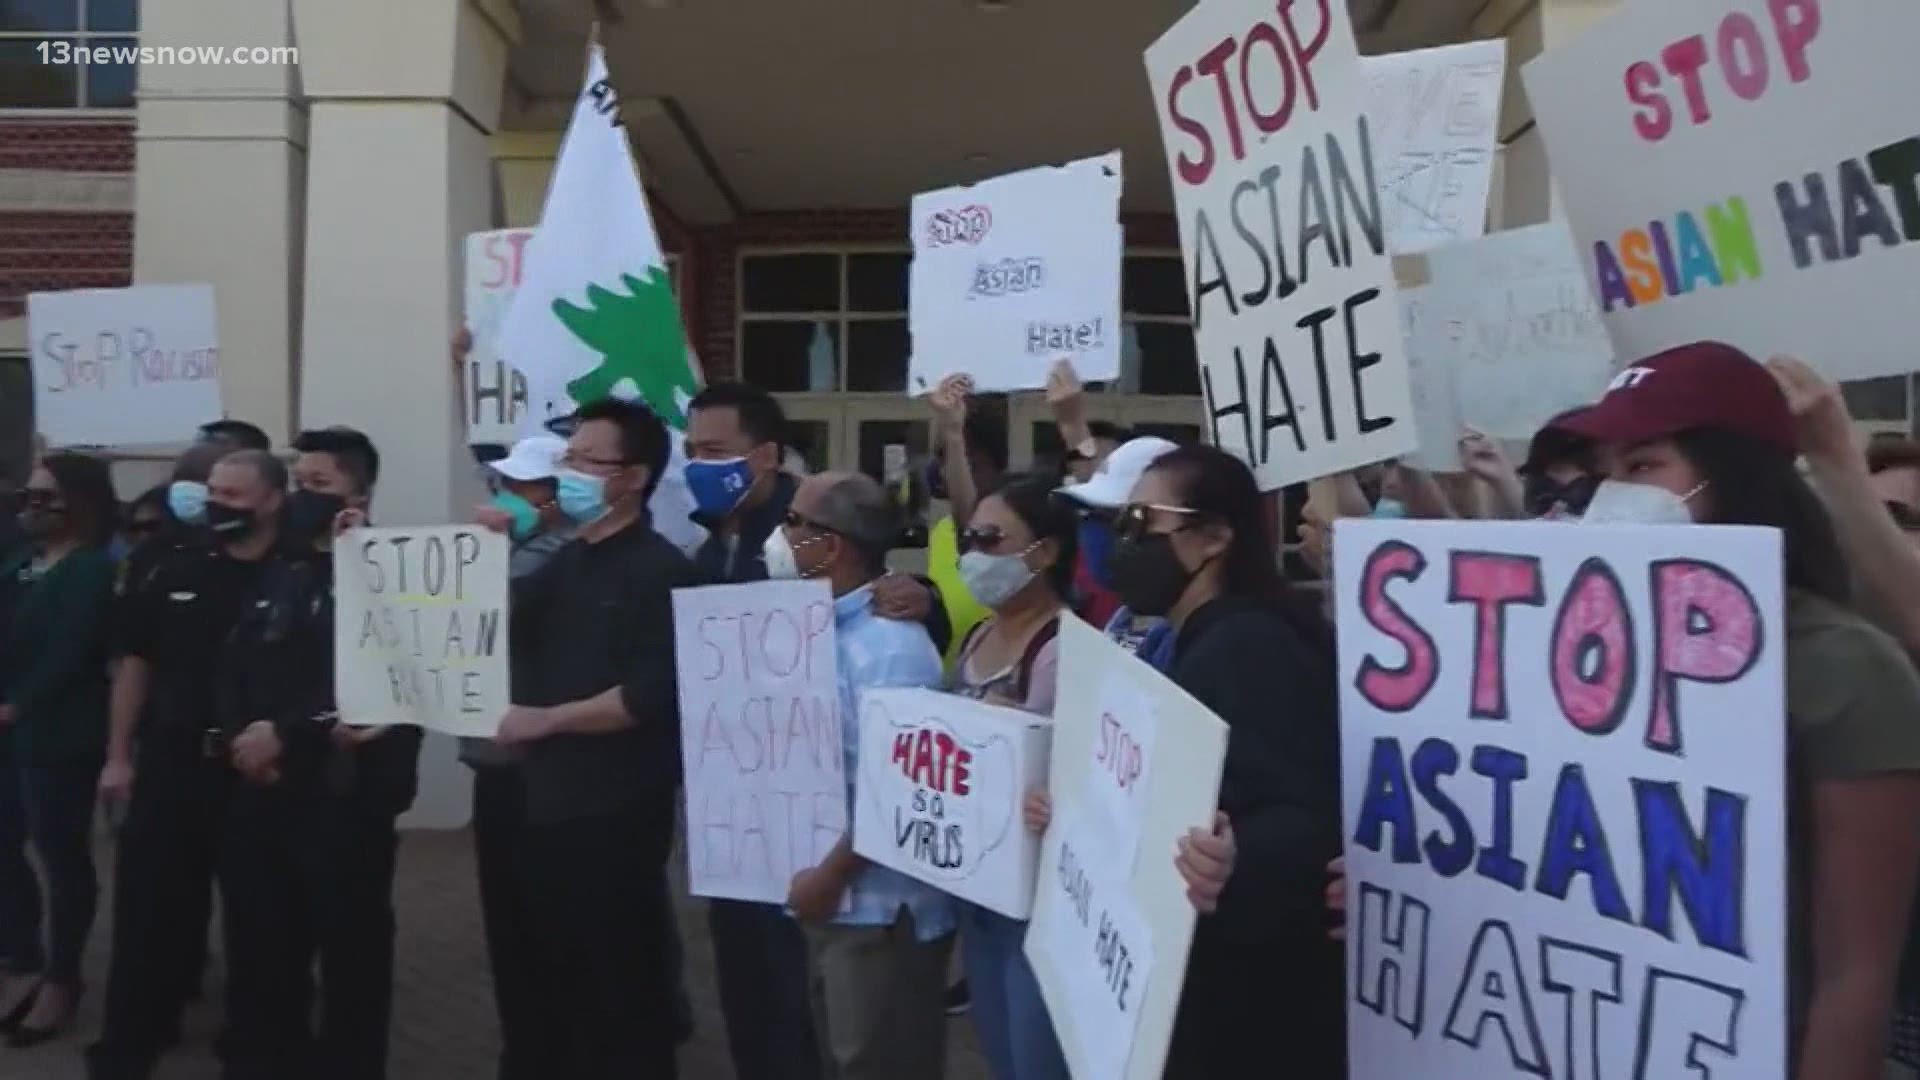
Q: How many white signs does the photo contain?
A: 12